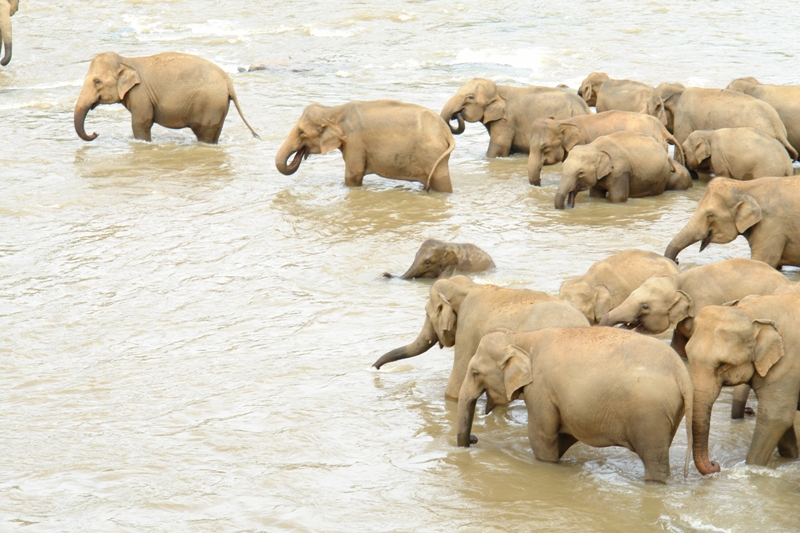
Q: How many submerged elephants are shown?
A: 1